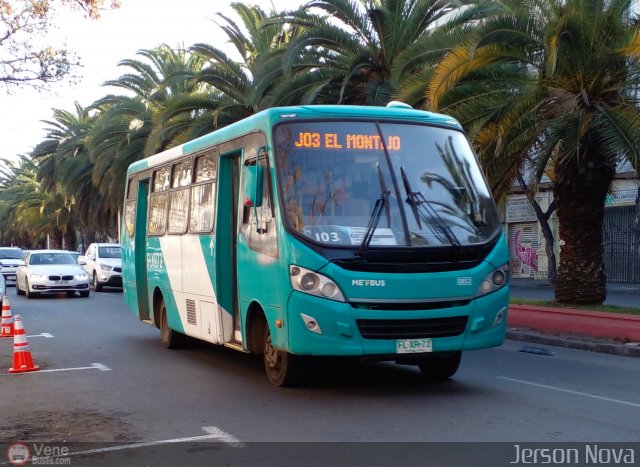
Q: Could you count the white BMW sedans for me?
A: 1